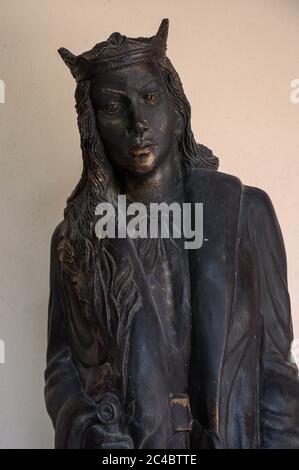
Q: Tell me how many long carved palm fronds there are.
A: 1